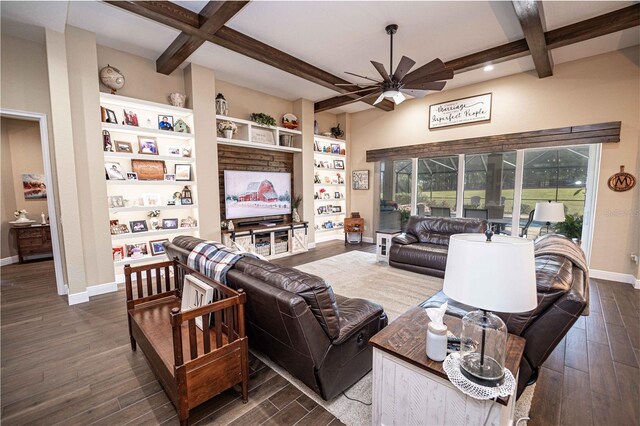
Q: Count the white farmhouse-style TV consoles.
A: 1